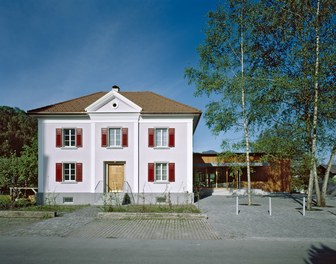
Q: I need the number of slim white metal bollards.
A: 3